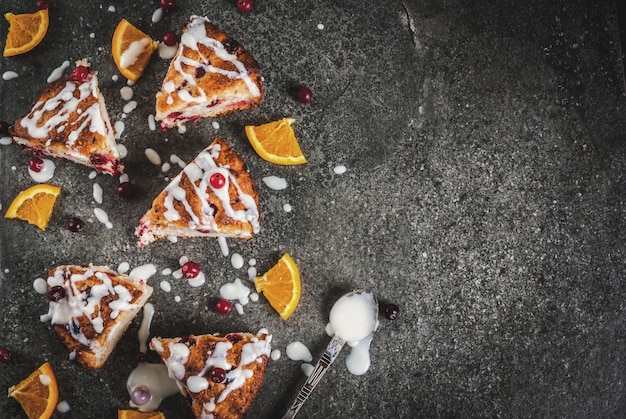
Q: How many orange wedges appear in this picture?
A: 7